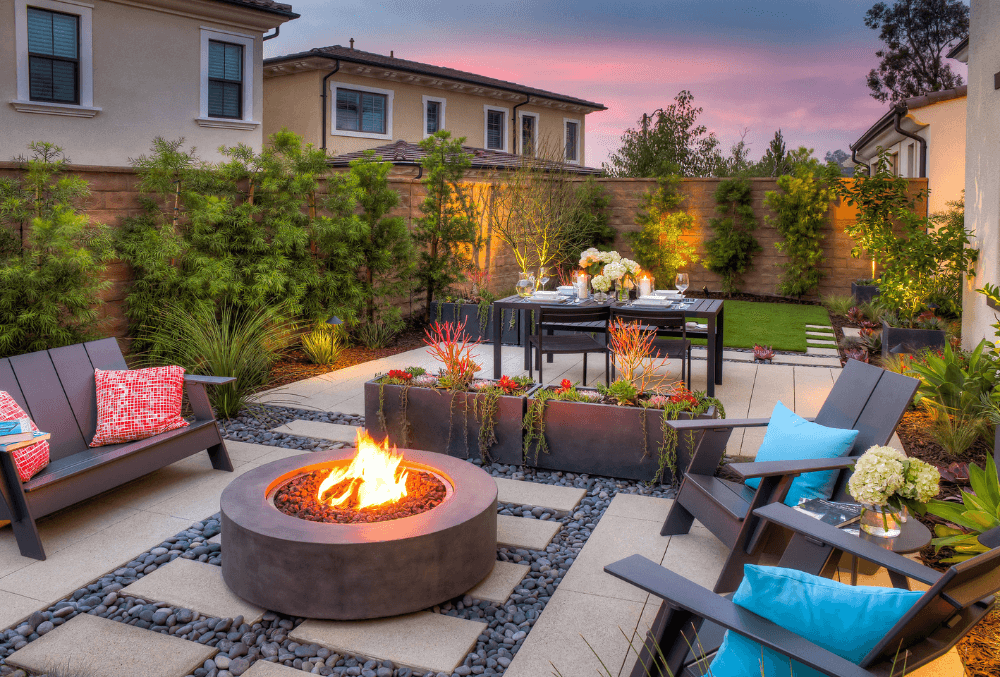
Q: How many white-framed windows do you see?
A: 7